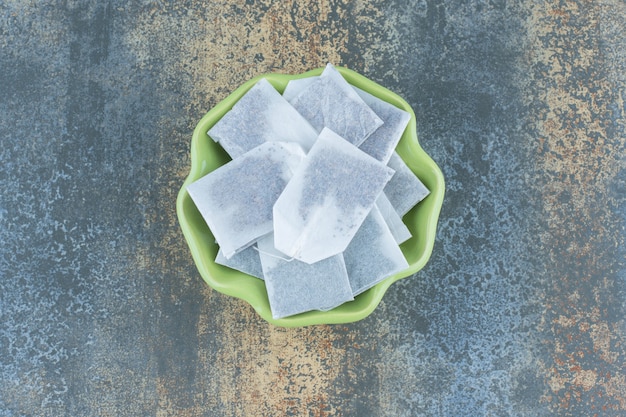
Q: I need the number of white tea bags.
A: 10